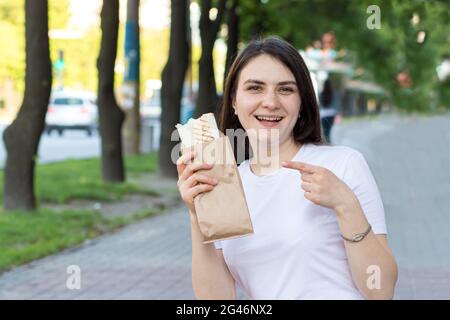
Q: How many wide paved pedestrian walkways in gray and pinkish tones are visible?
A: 1